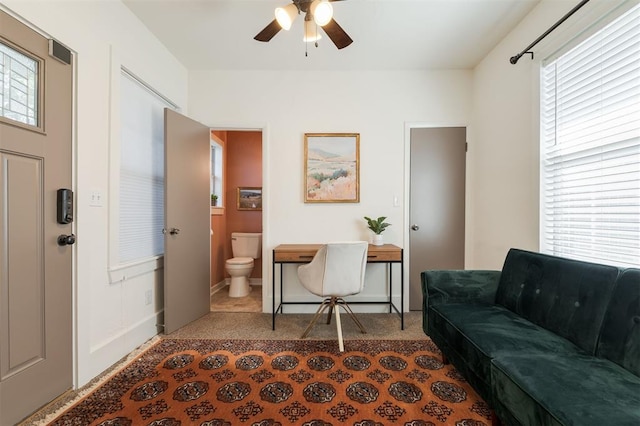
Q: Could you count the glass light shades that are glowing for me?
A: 3